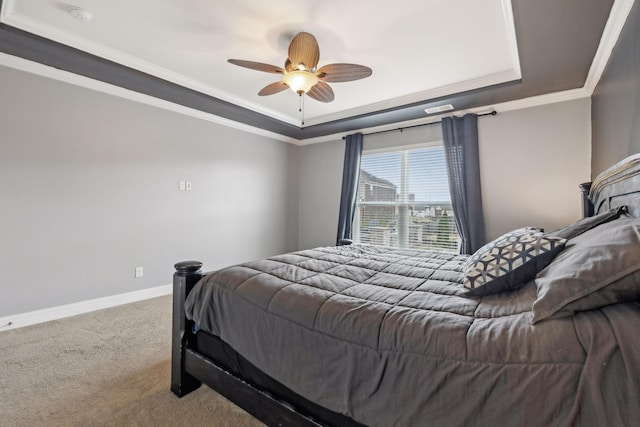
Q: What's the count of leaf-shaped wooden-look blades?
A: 5